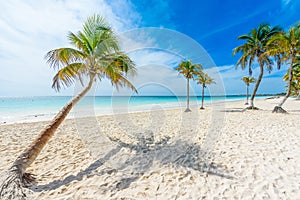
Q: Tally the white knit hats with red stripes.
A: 0